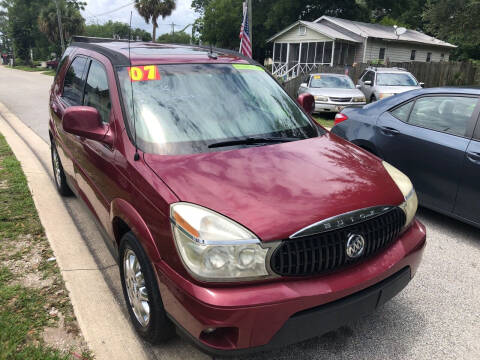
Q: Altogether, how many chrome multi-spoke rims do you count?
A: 2